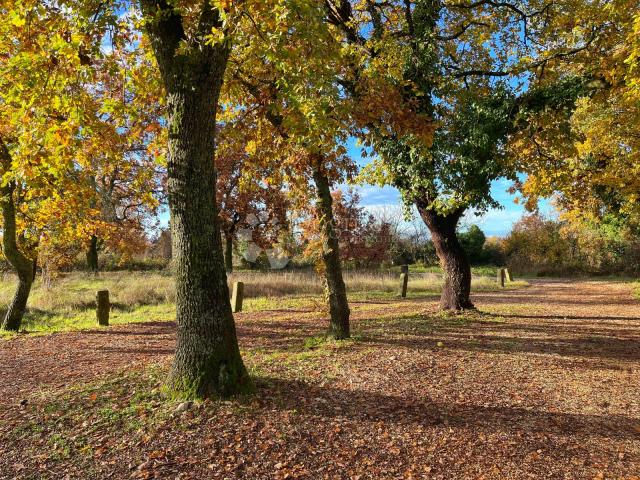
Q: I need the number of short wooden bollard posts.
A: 5